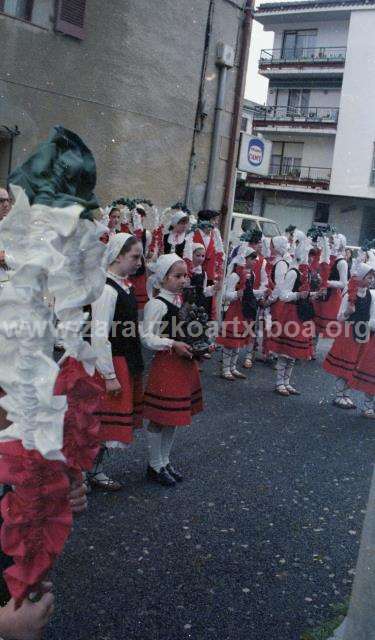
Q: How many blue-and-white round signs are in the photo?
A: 1